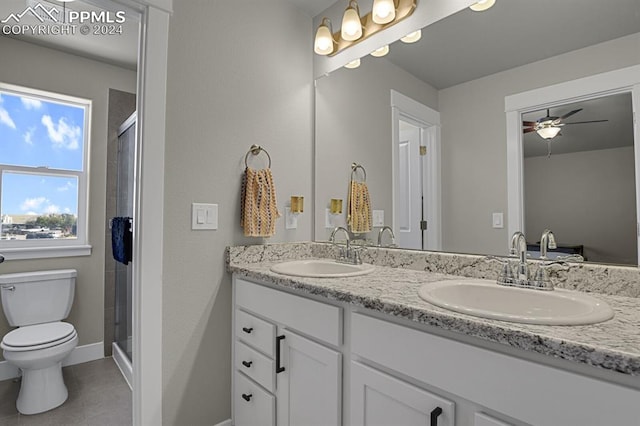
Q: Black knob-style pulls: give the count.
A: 3